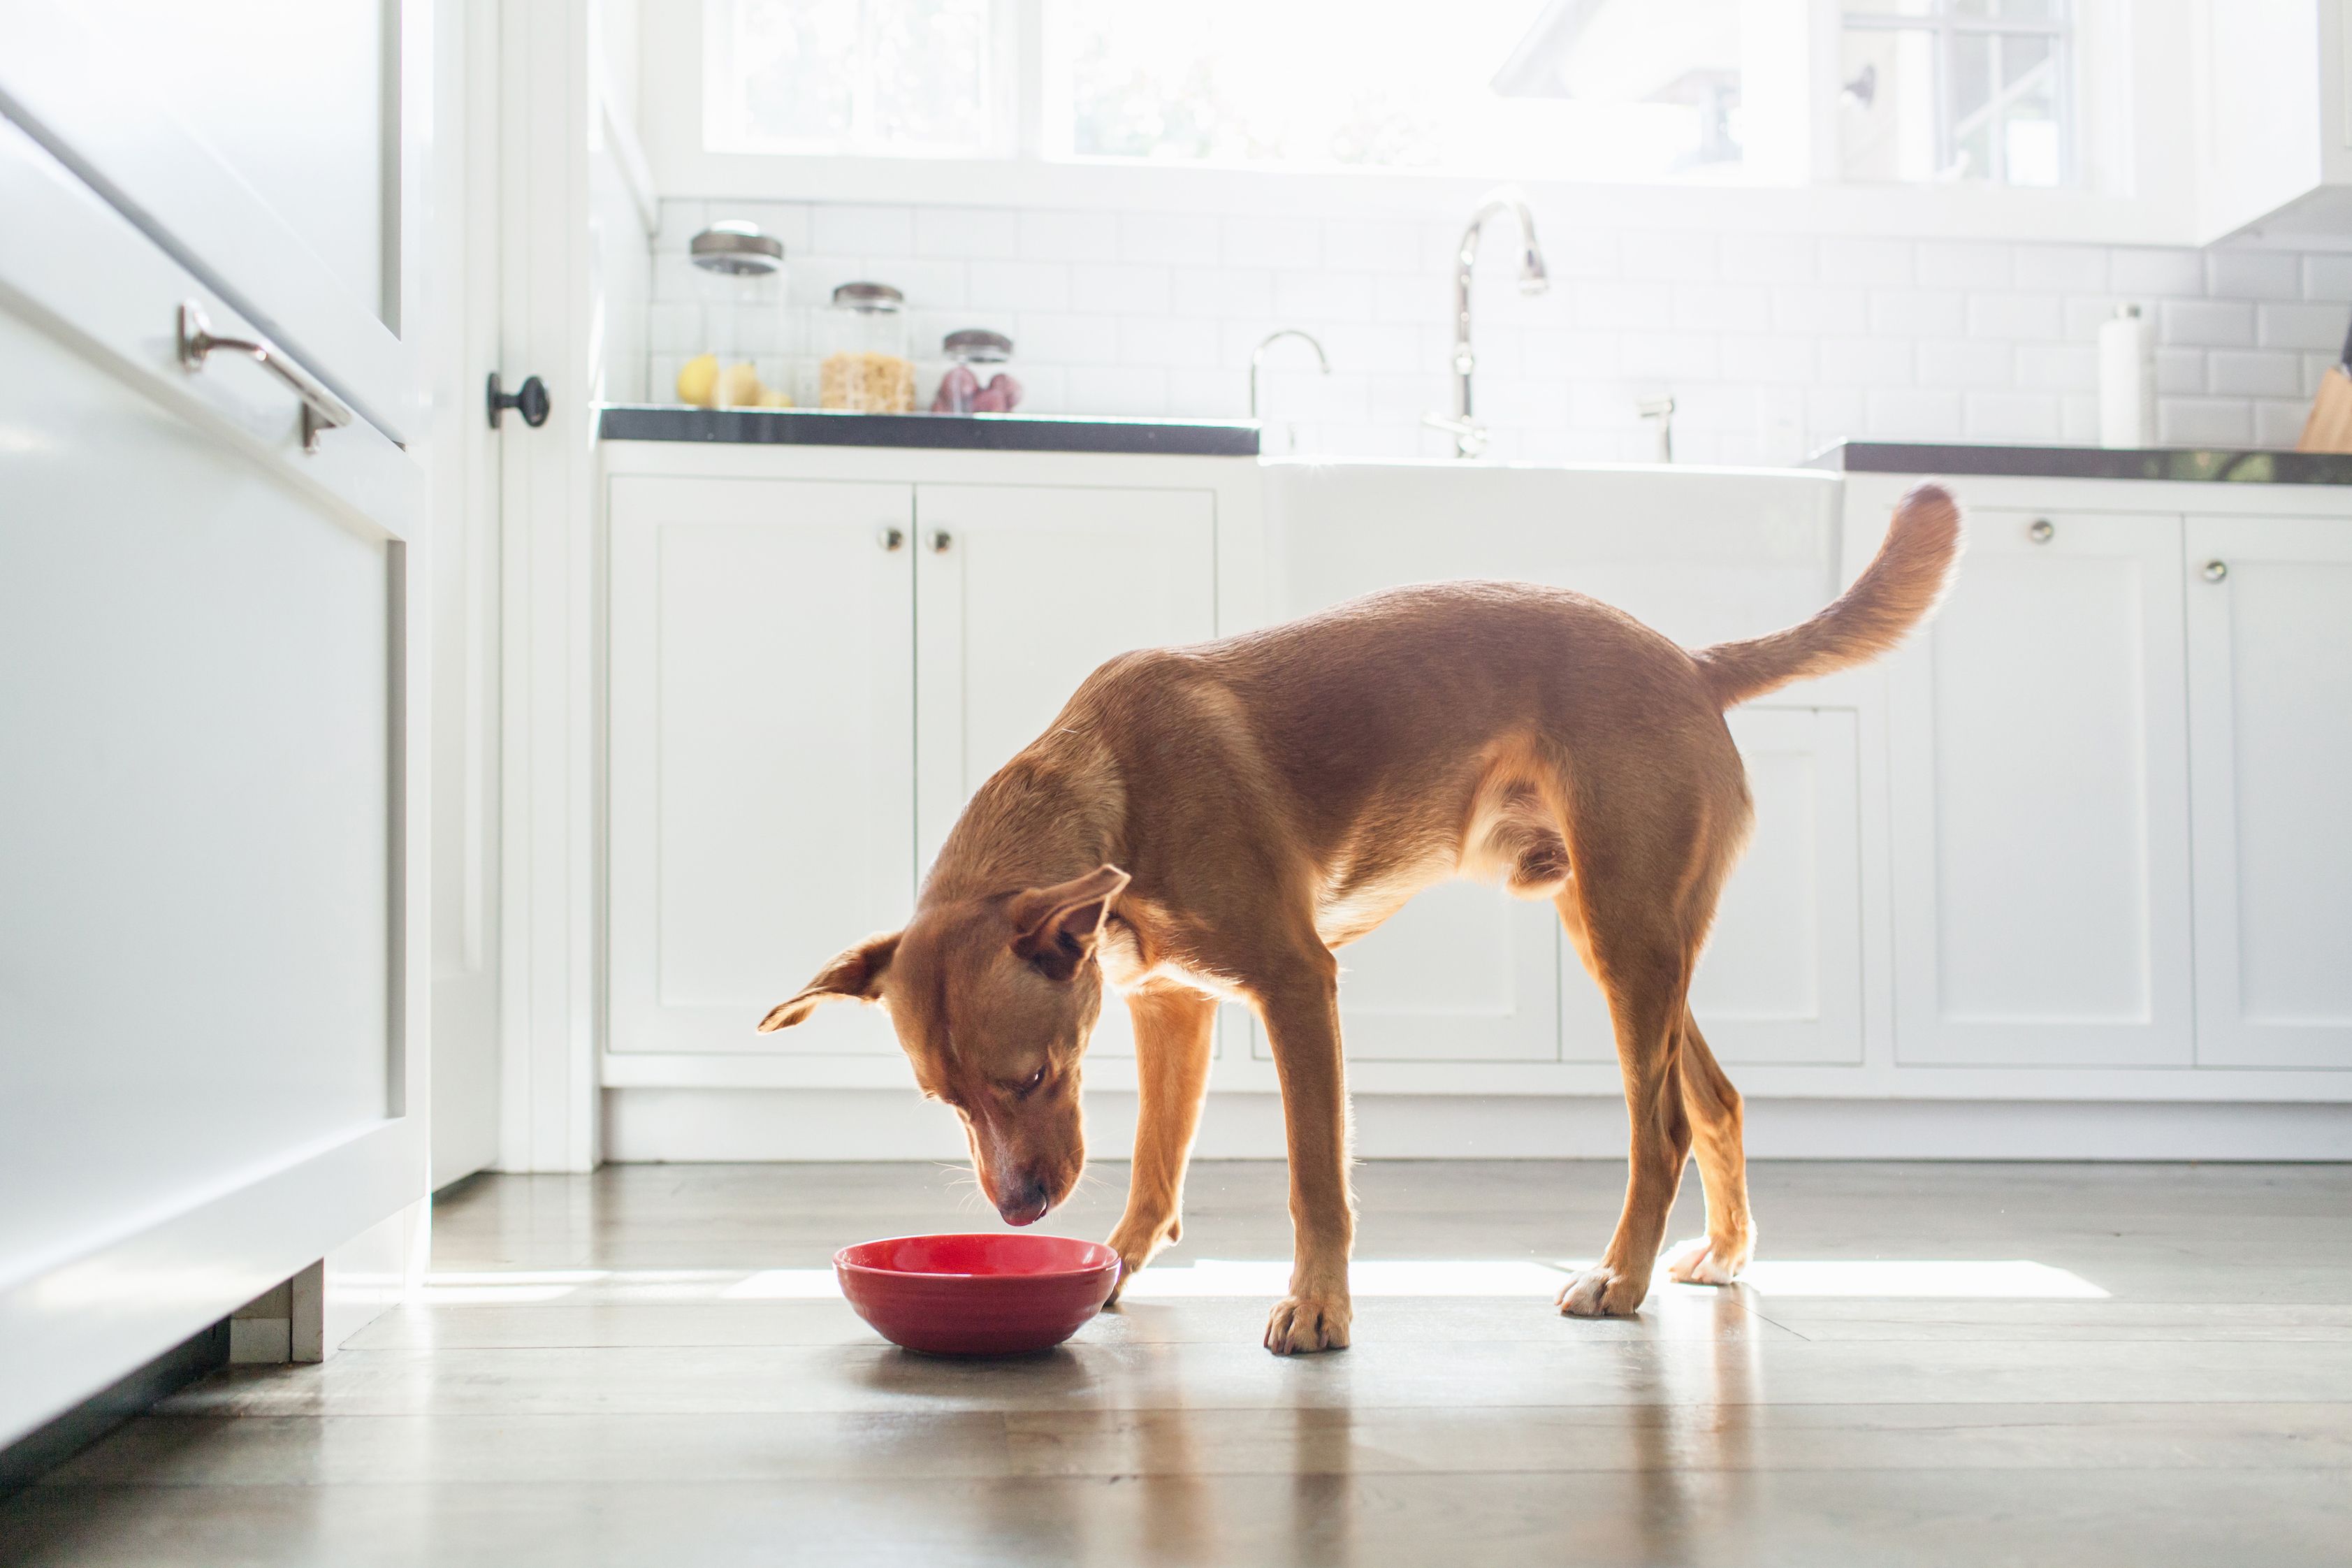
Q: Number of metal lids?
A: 3